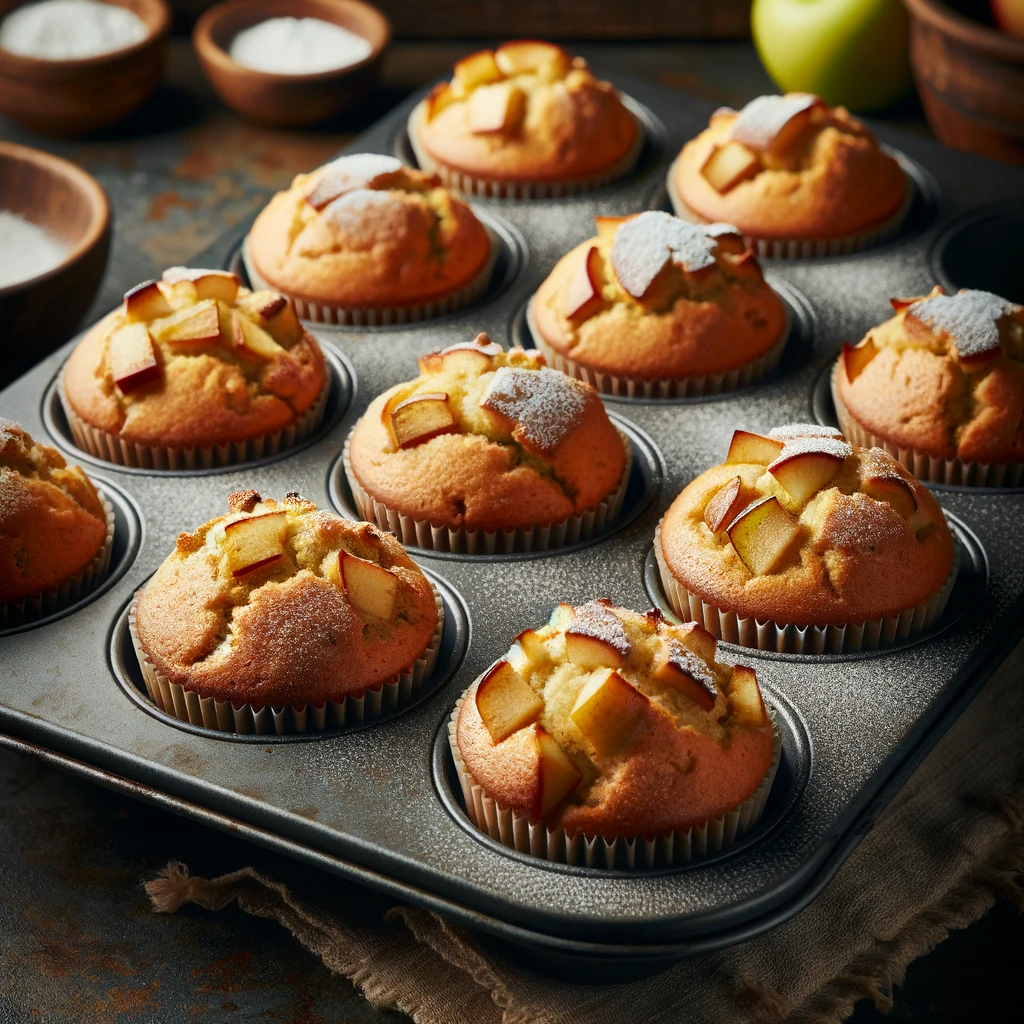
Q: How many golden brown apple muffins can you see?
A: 11